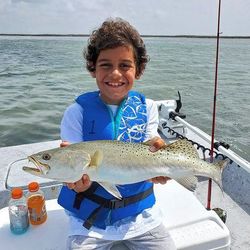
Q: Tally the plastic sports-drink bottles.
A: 2